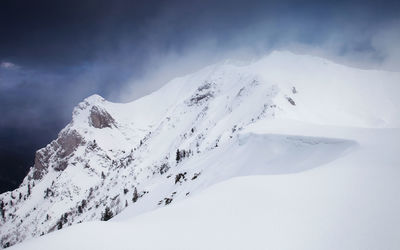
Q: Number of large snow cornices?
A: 1